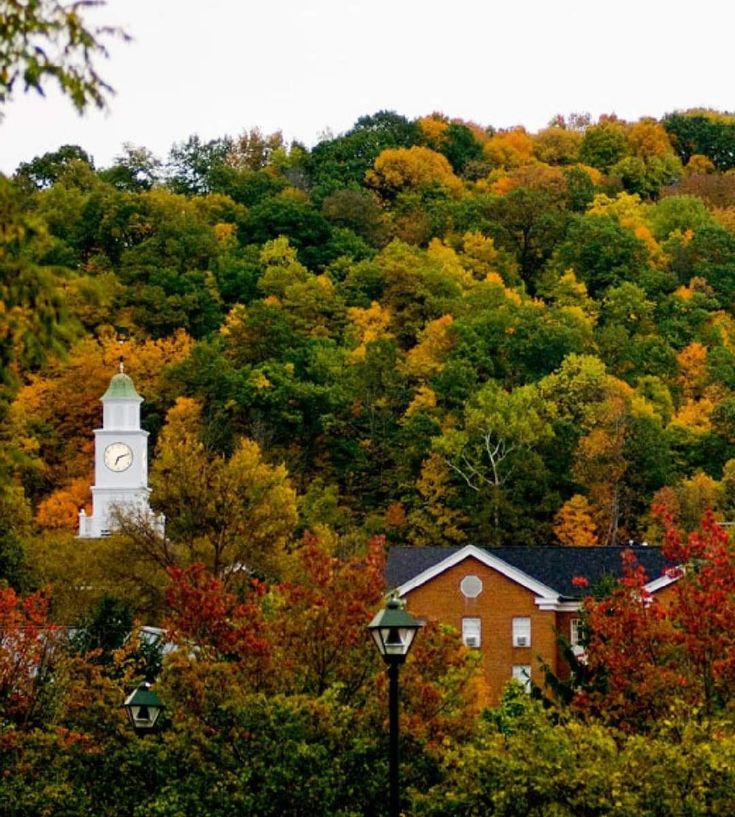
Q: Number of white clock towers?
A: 1